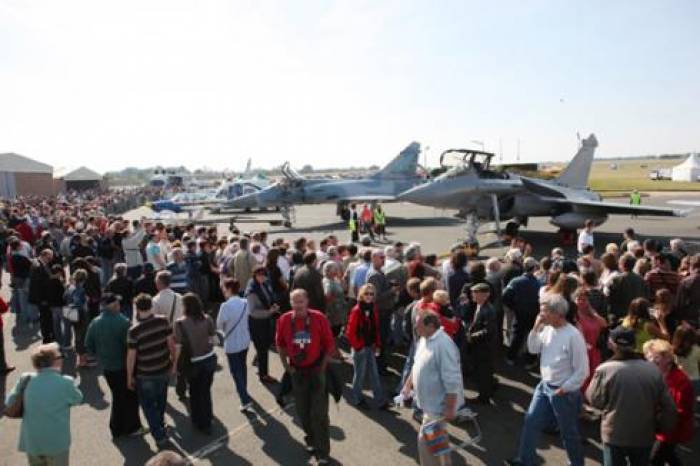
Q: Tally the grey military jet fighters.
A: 2